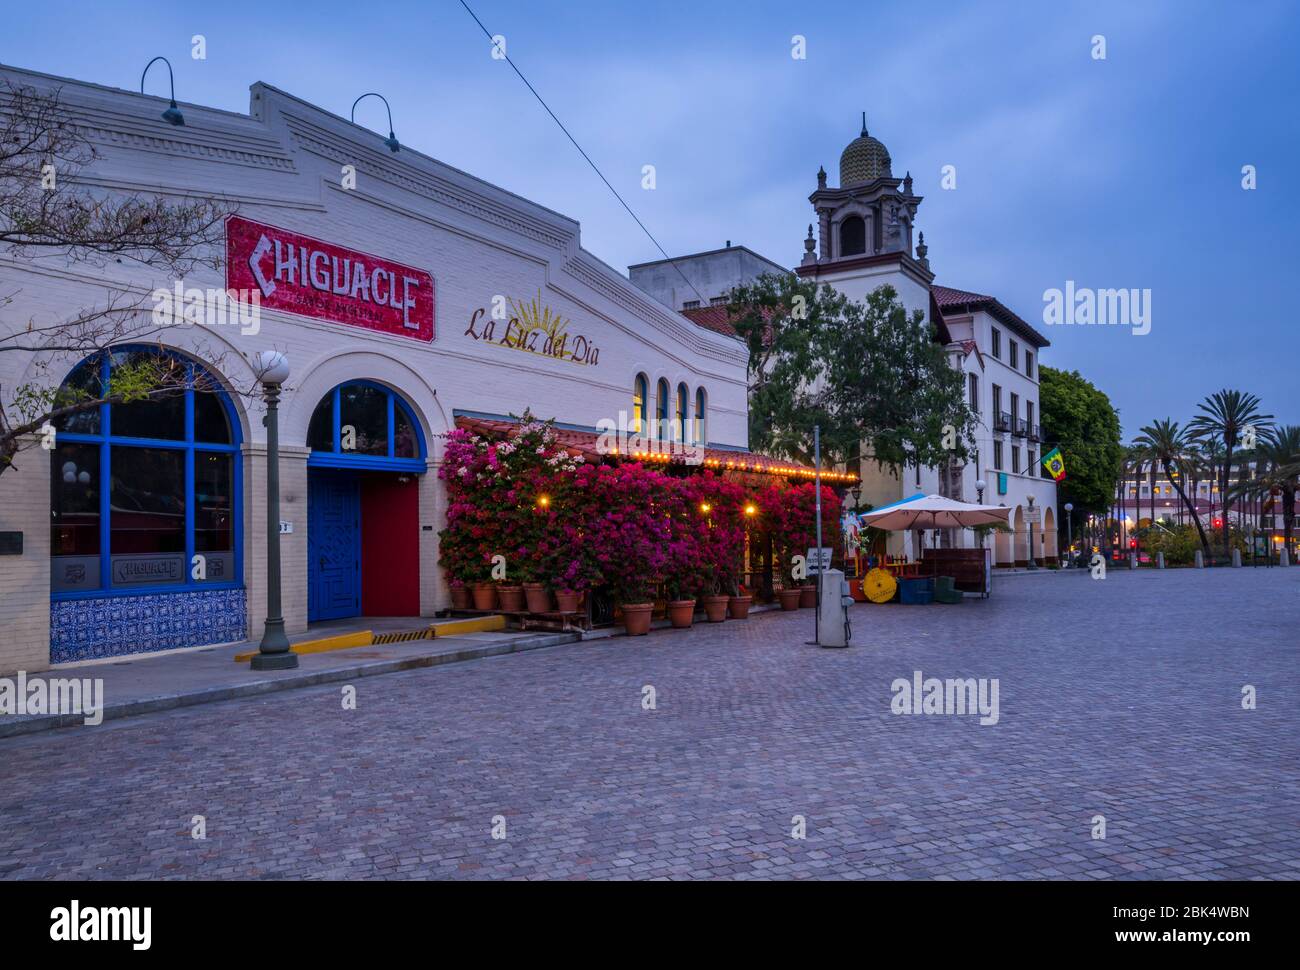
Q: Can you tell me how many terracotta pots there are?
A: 11